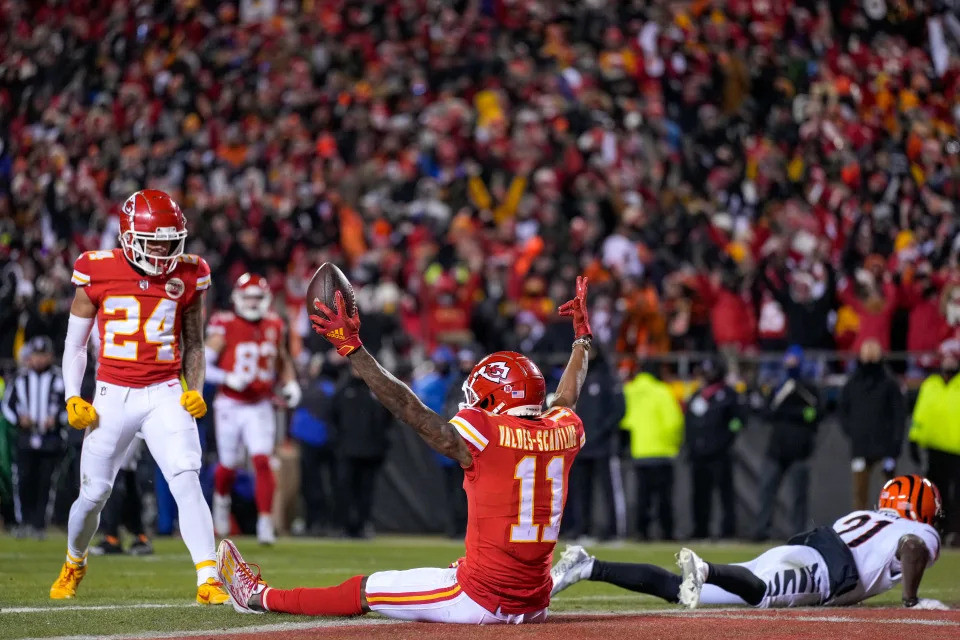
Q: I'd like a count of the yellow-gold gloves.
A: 2